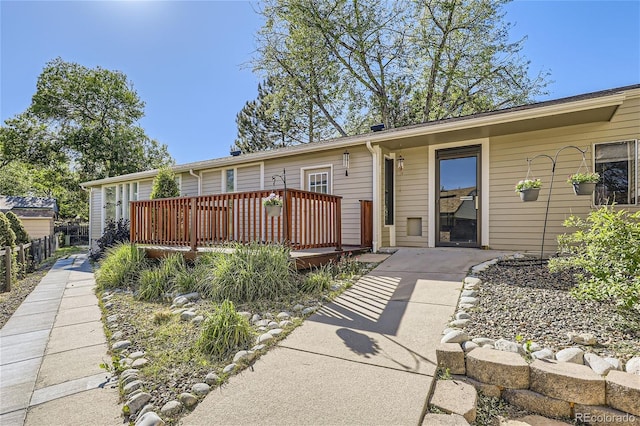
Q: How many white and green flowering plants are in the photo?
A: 3